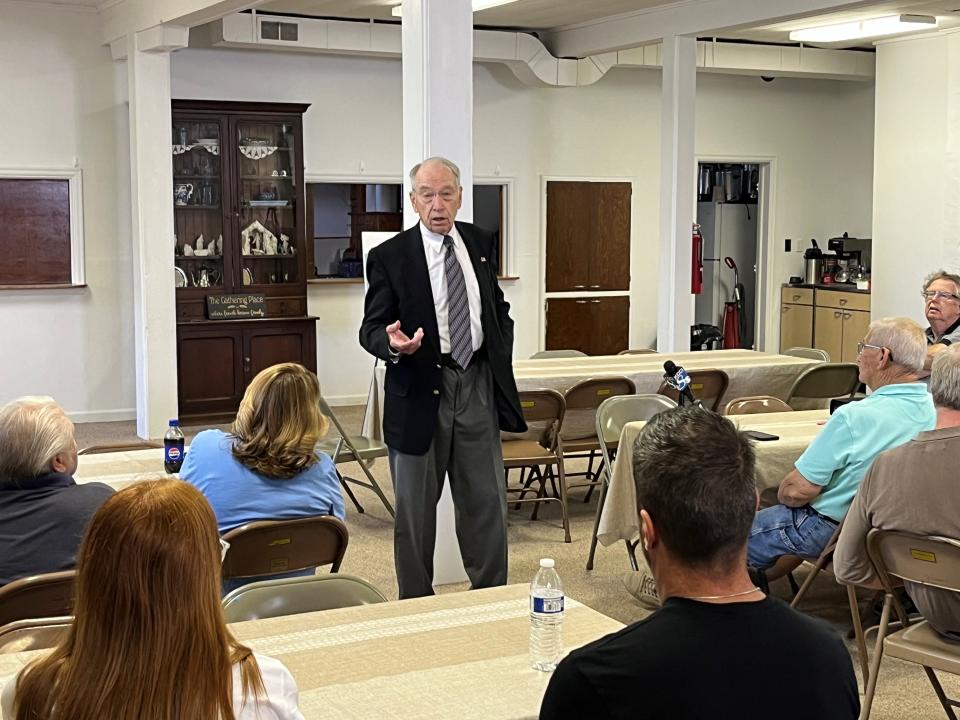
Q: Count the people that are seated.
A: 7